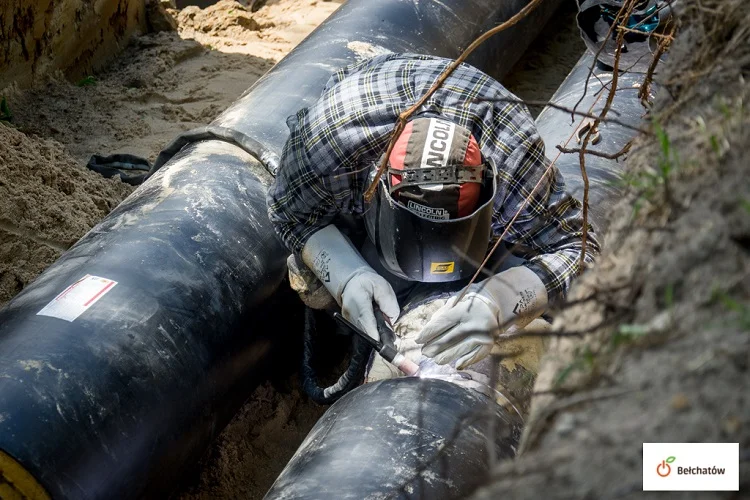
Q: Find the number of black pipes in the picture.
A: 2